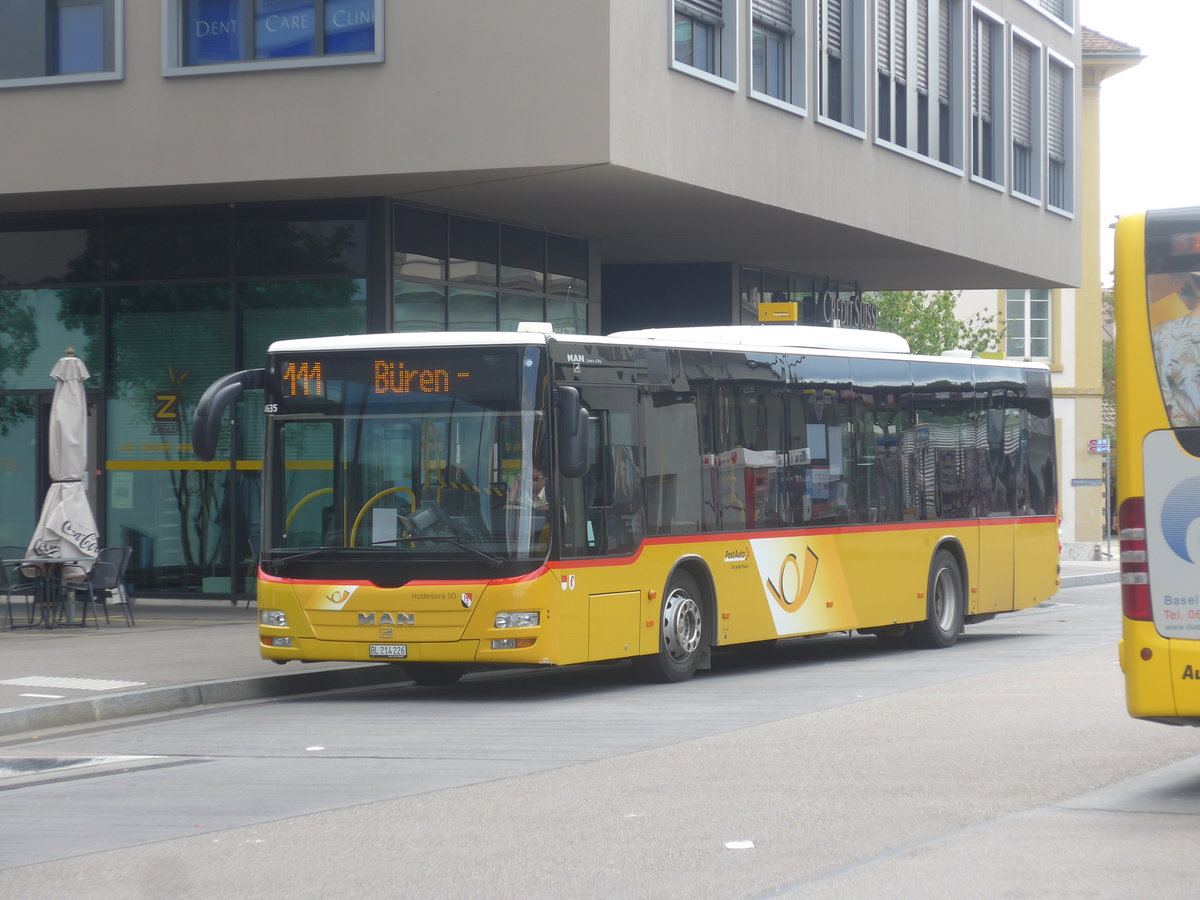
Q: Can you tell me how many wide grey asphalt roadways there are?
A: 1